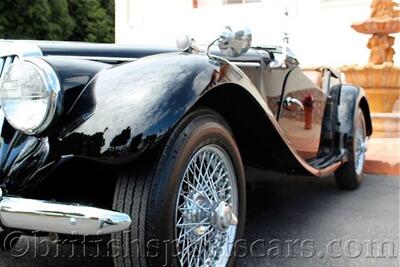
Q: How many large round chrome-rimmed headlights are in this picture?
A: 1